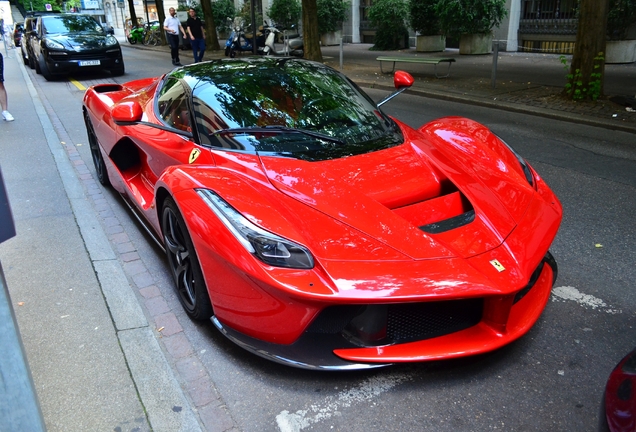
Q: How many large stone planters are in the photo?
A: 4